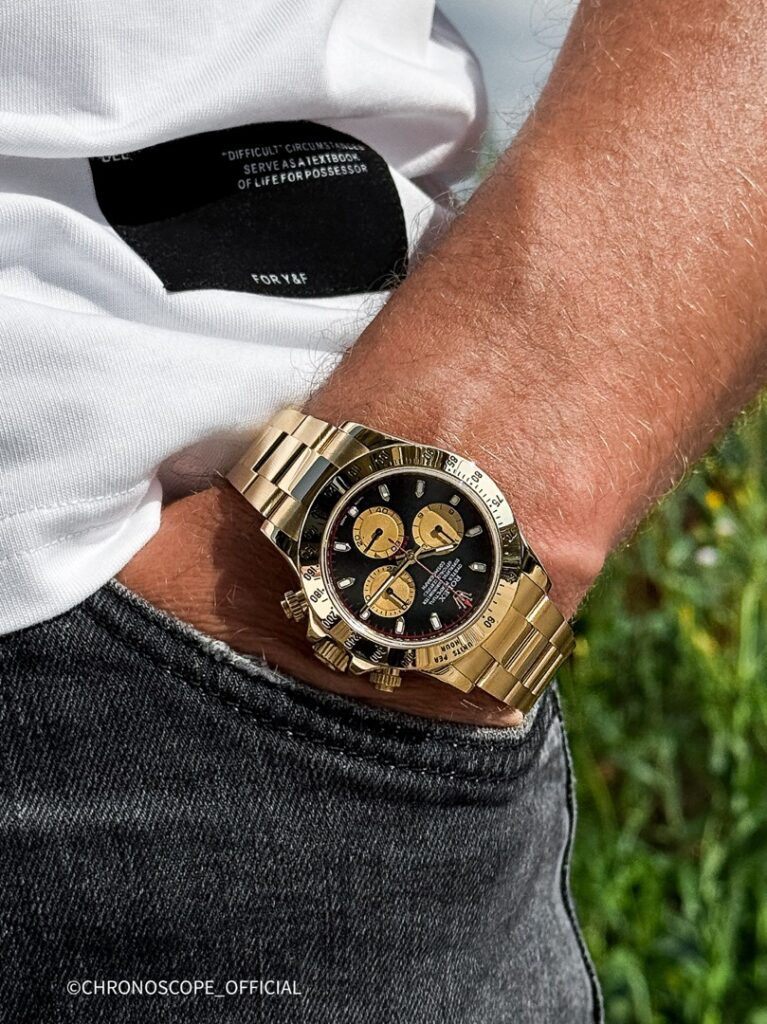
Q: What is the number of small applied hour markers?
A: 11